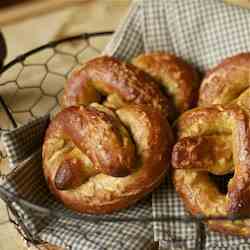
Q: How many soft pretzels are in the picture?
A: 5